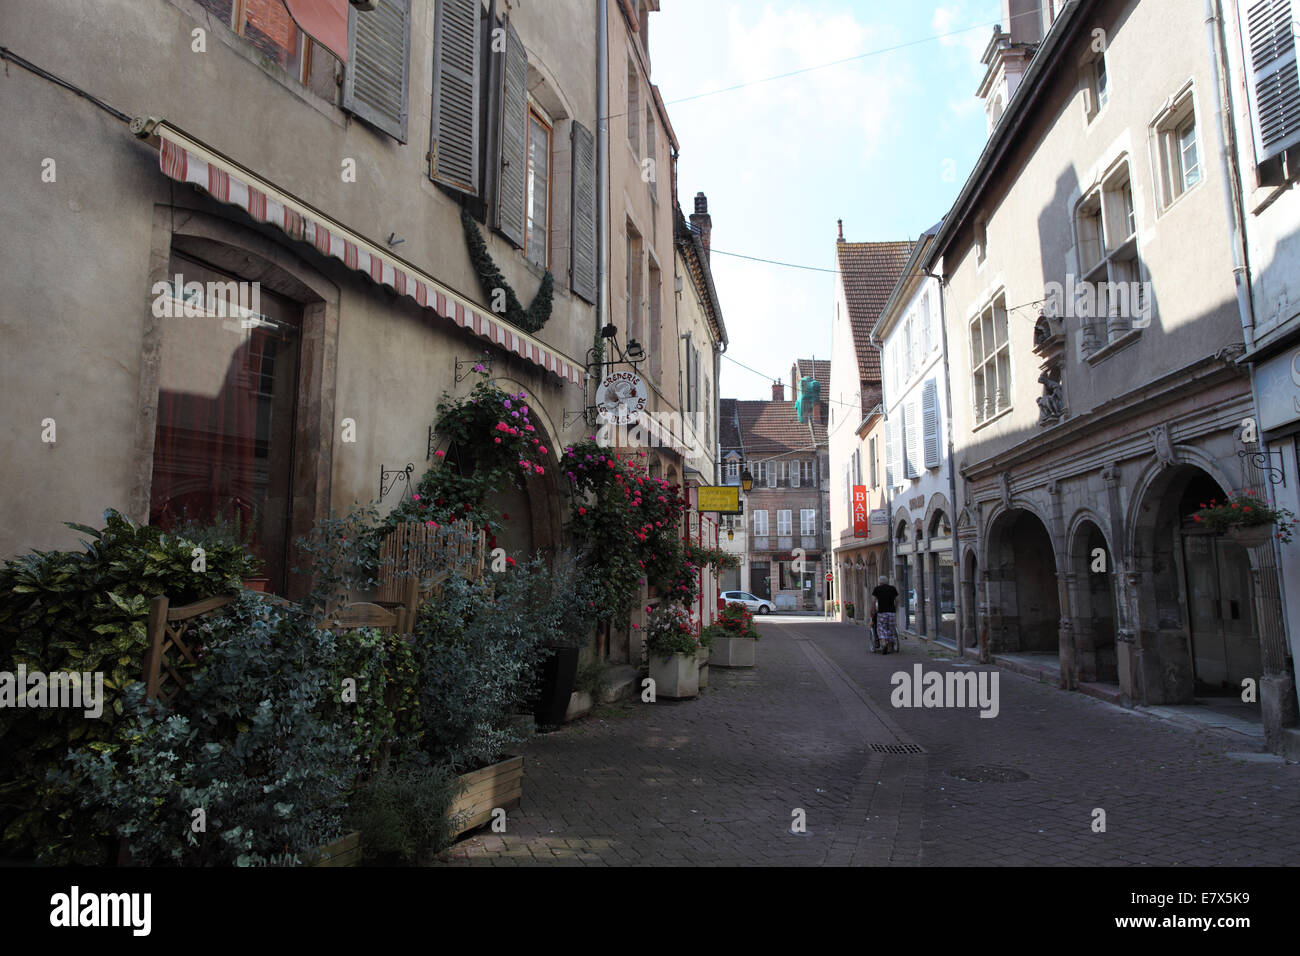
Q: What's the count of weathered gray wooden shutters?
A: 4